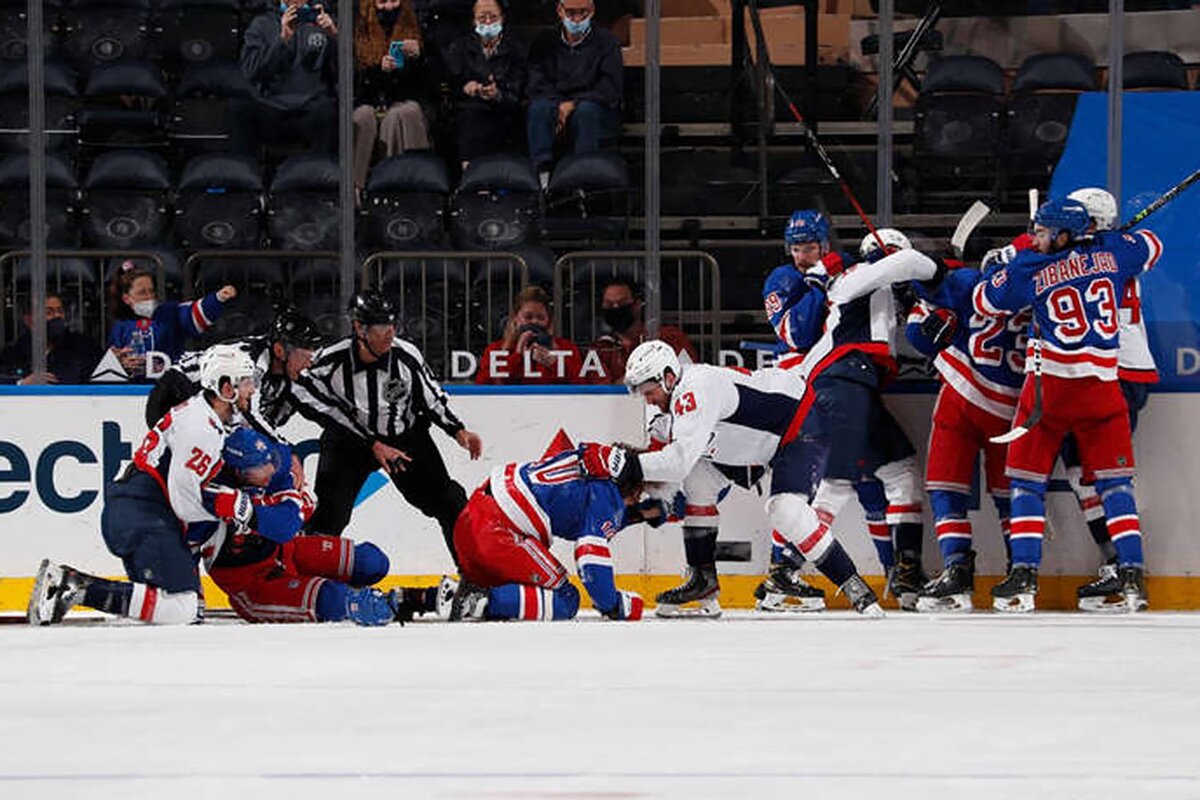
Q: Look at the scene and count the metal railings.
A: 4